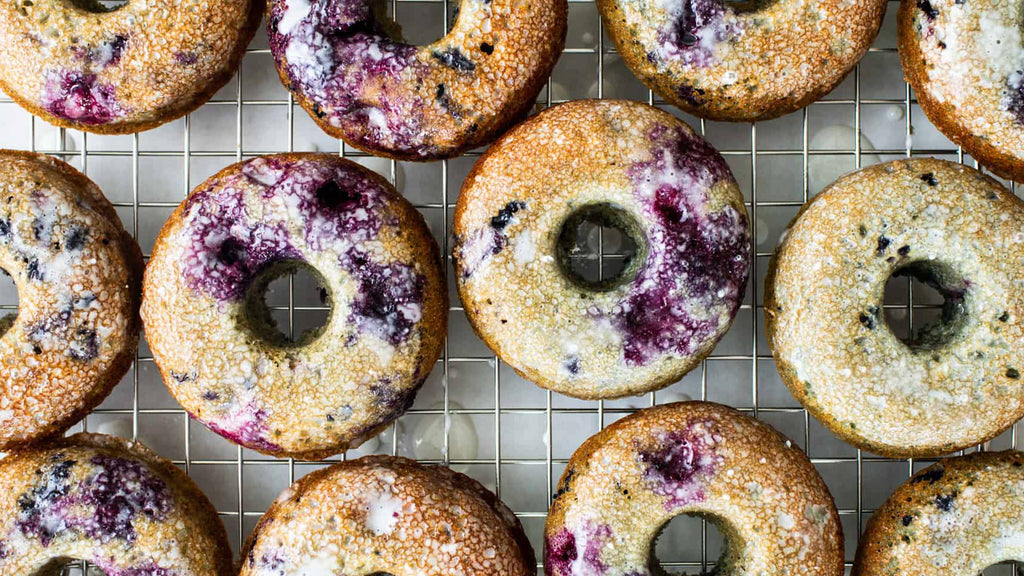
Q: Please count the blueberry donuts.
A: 12